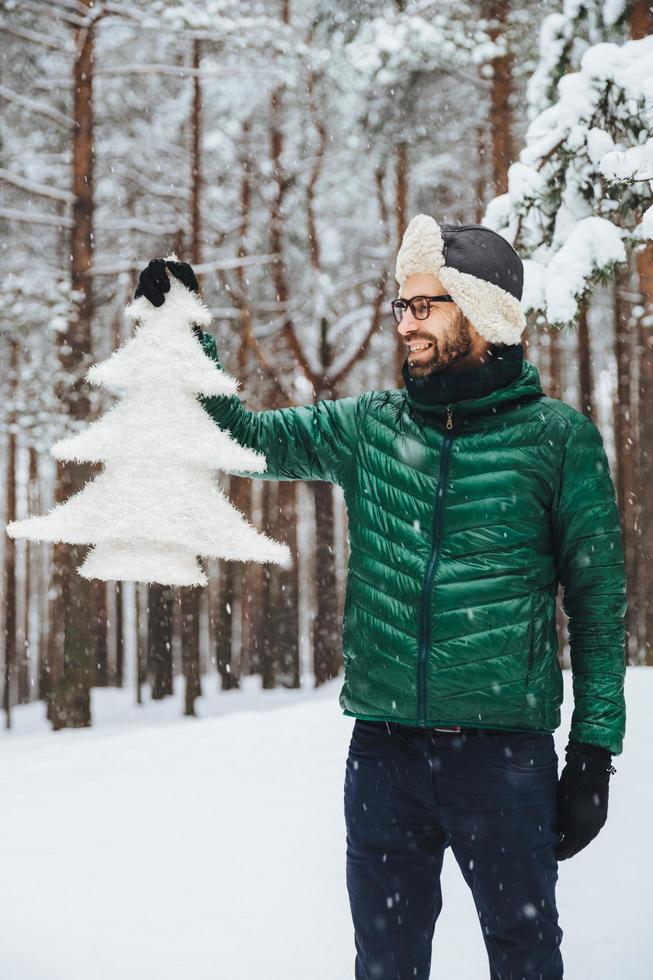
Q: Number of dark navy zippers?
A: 1